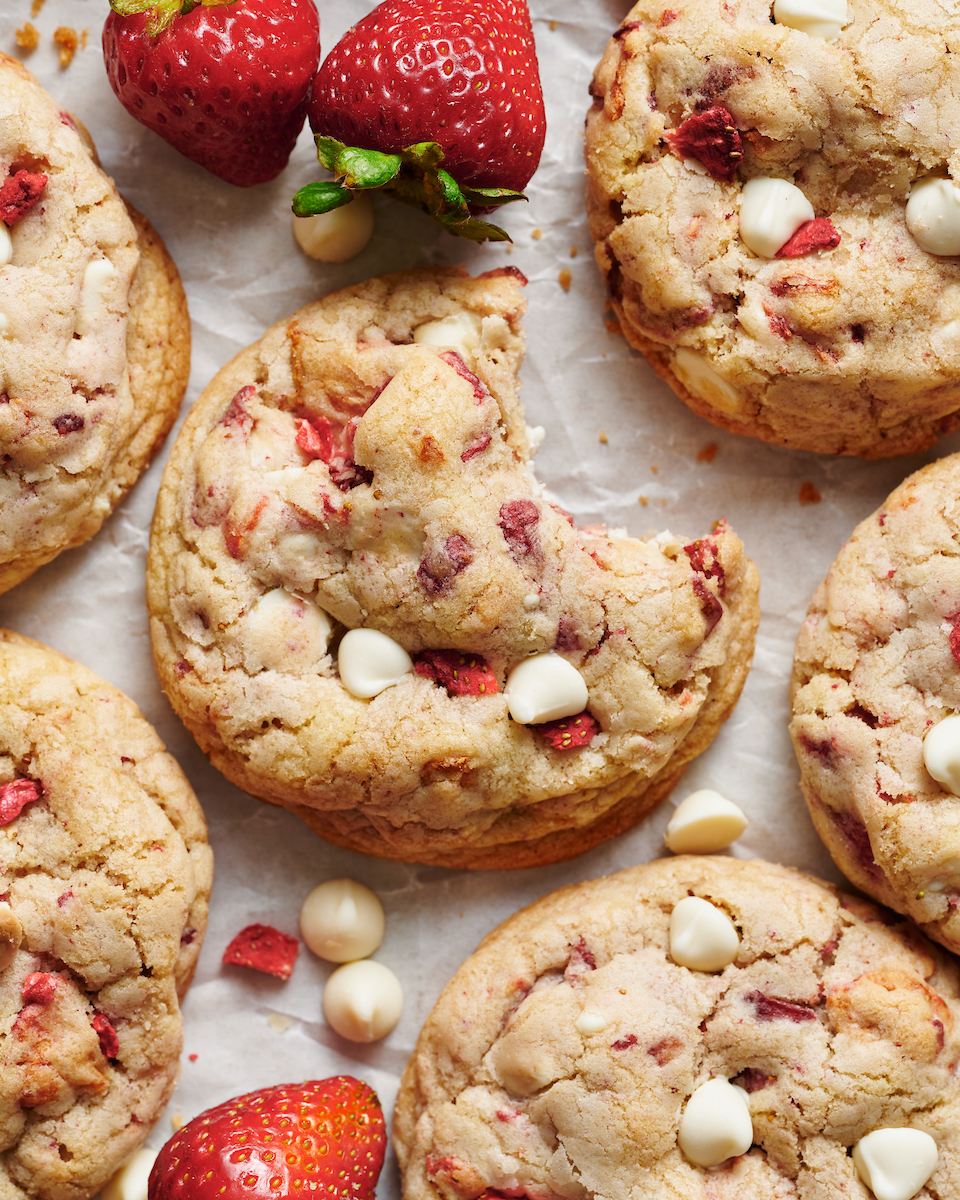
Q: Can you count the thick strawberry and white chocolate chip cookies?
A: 6